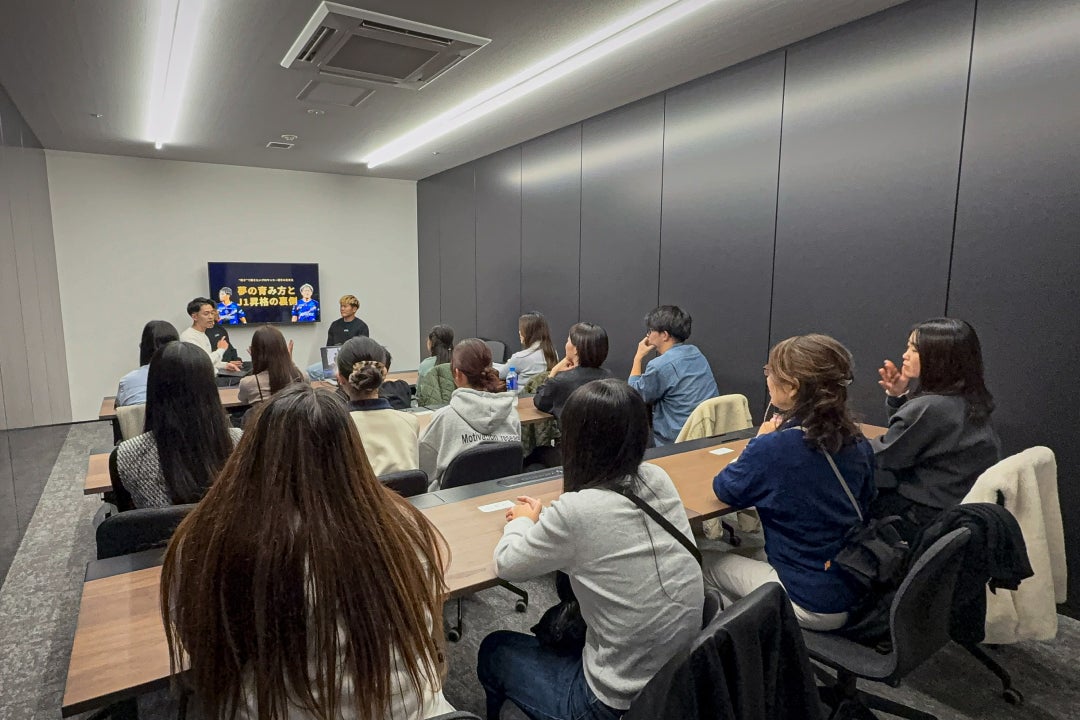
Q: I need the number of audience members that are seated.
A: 14